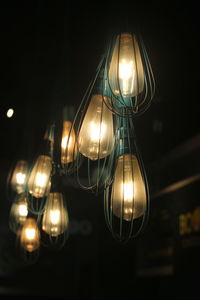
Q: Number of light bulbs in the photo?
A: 9